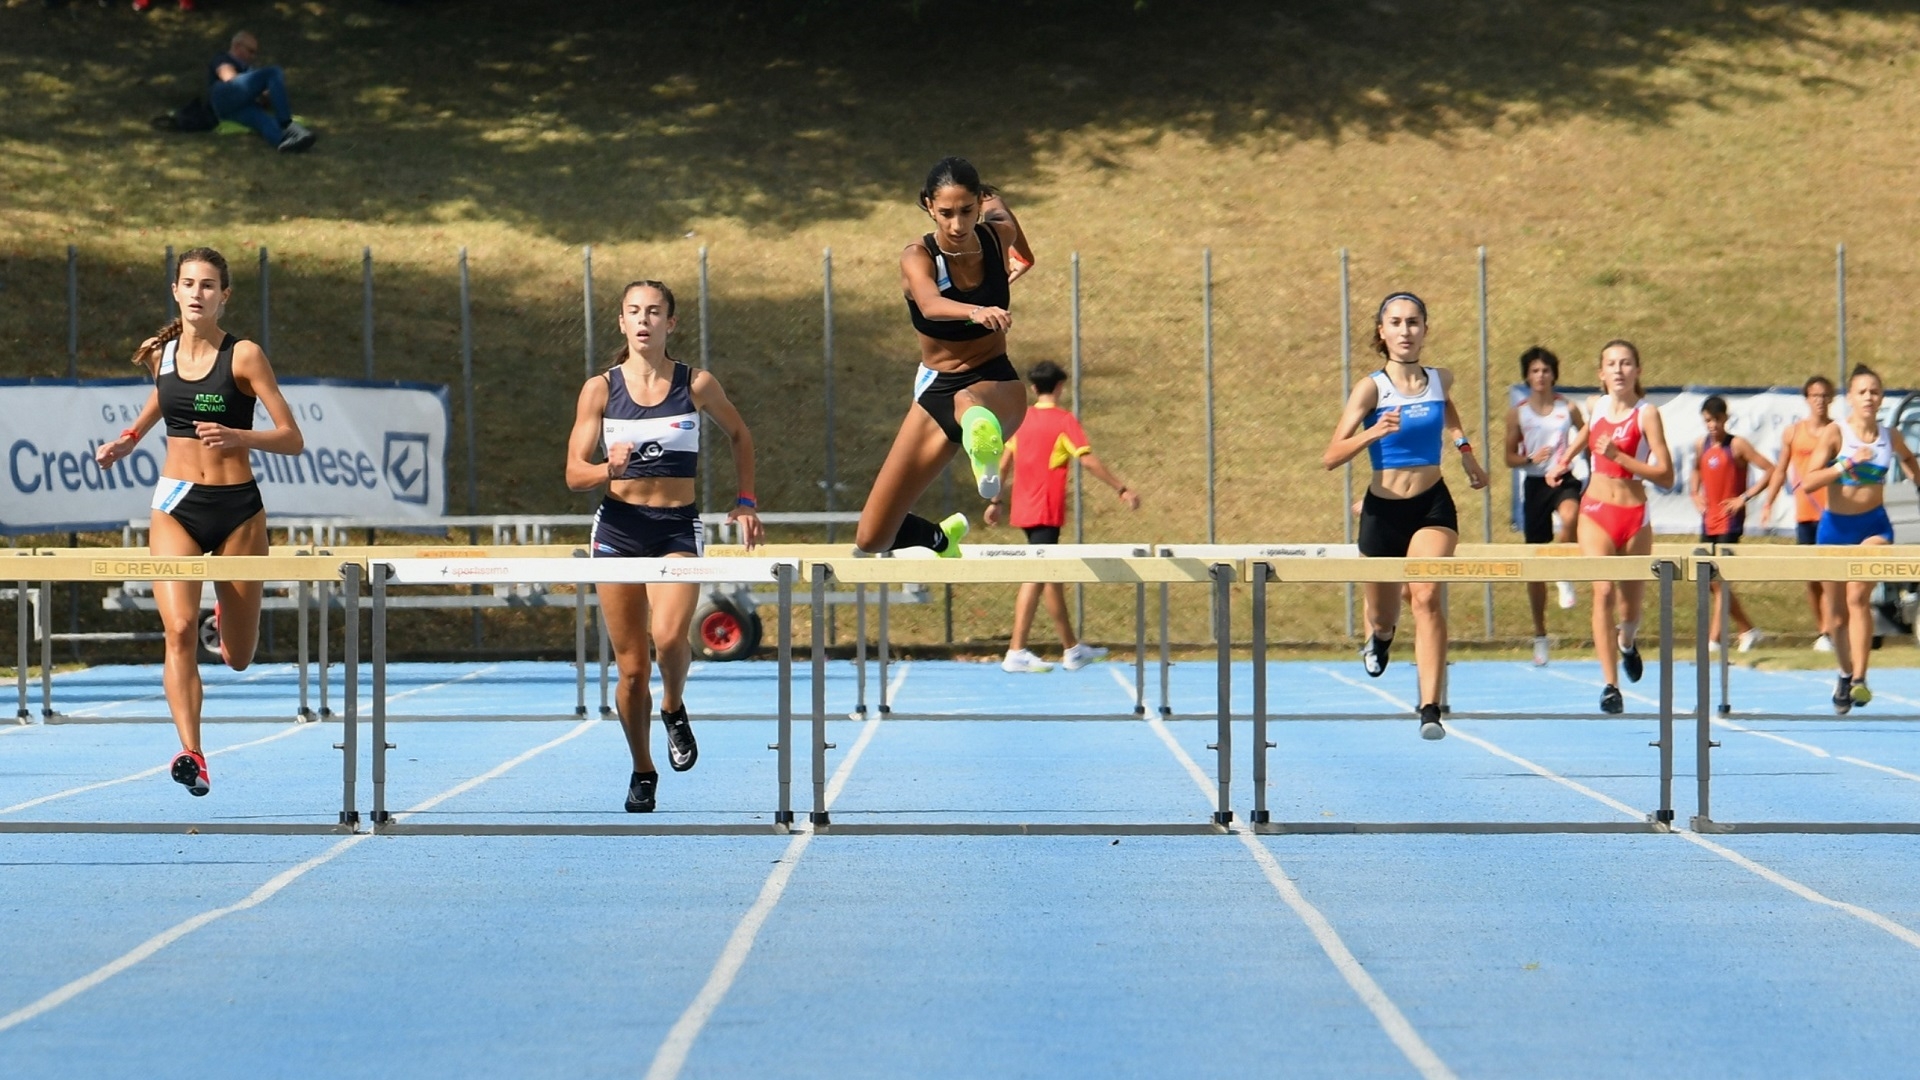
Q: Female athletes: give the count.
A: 6